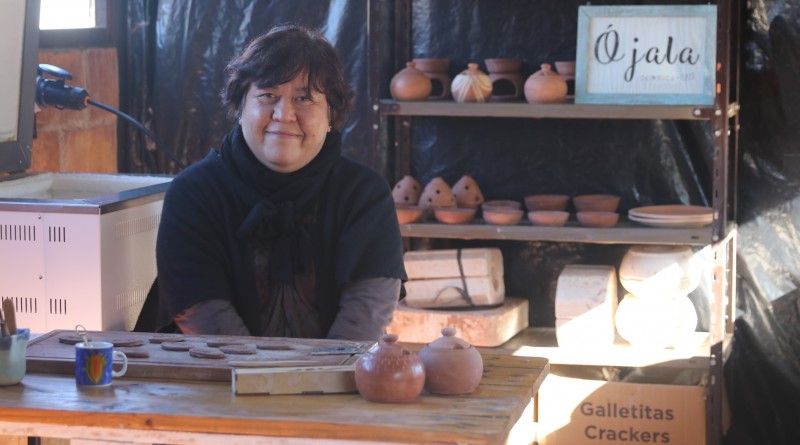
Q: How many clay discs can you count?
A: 9